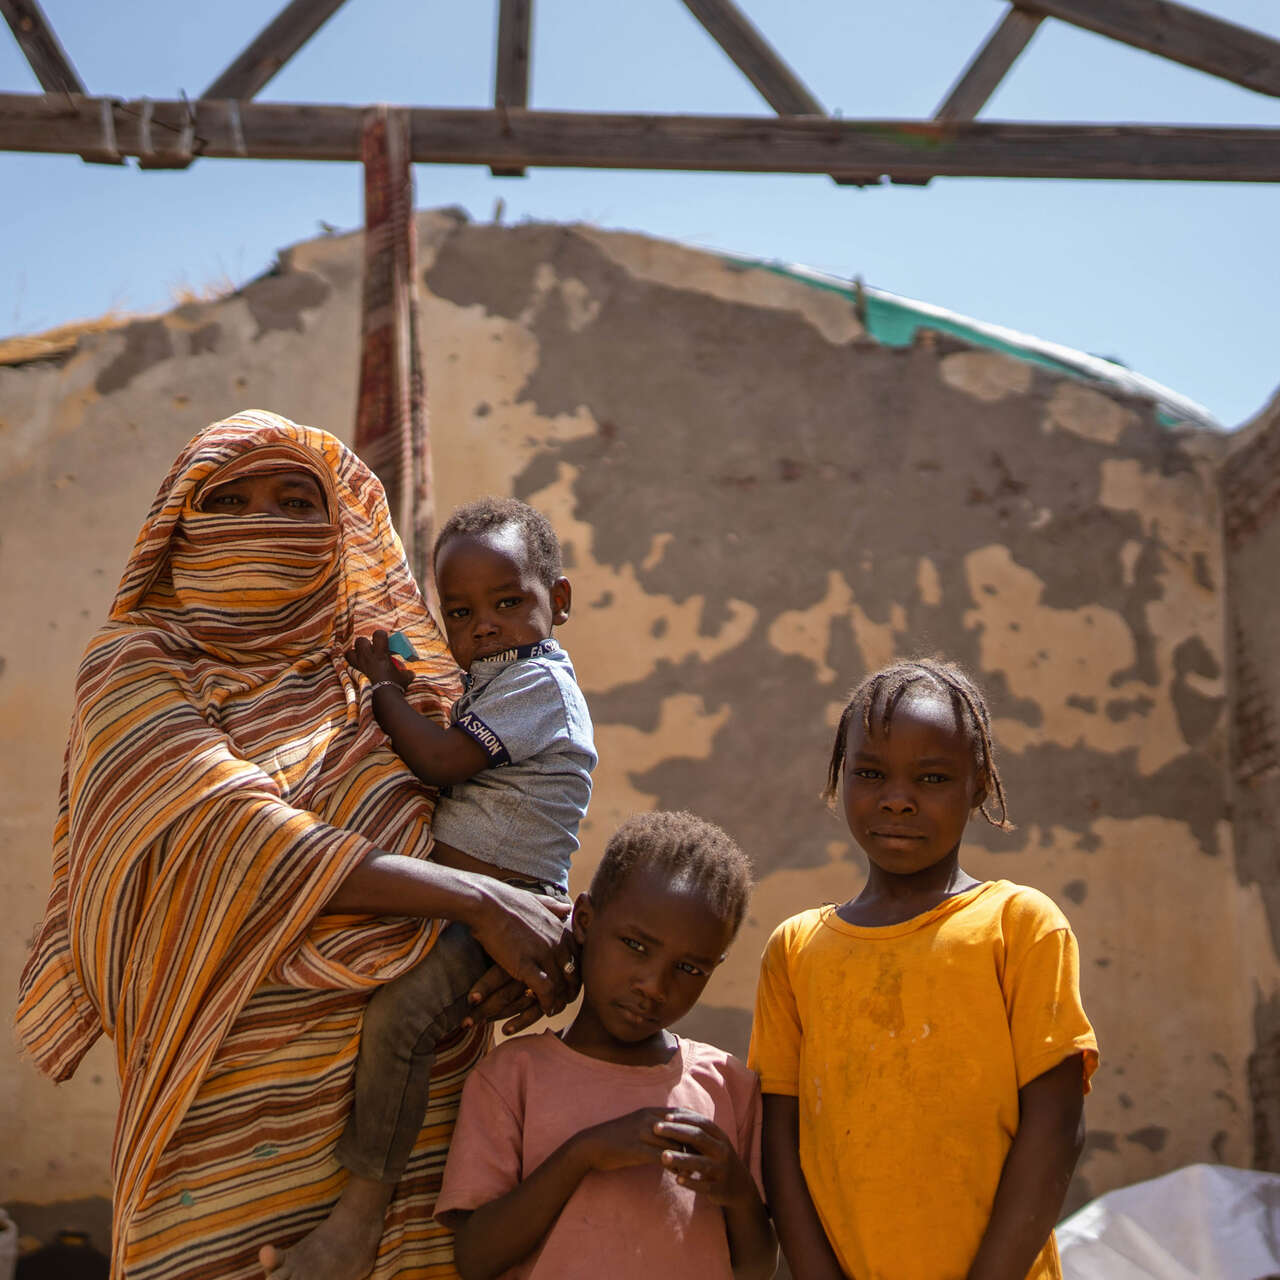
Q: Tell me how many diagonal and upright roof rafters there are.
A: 6